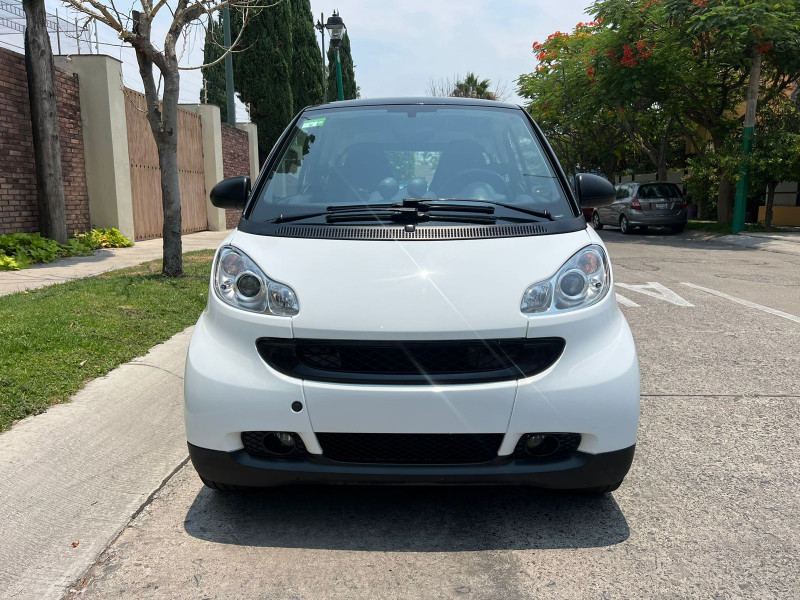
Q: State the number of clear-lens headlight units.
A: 2